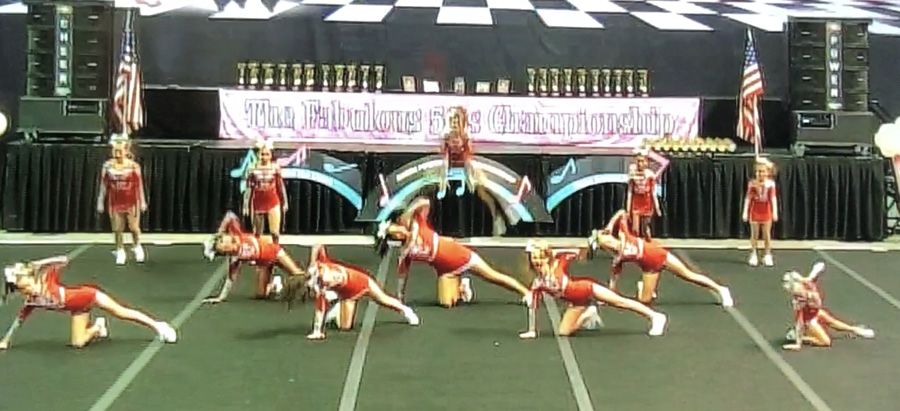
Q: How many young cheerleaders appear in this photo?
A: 12